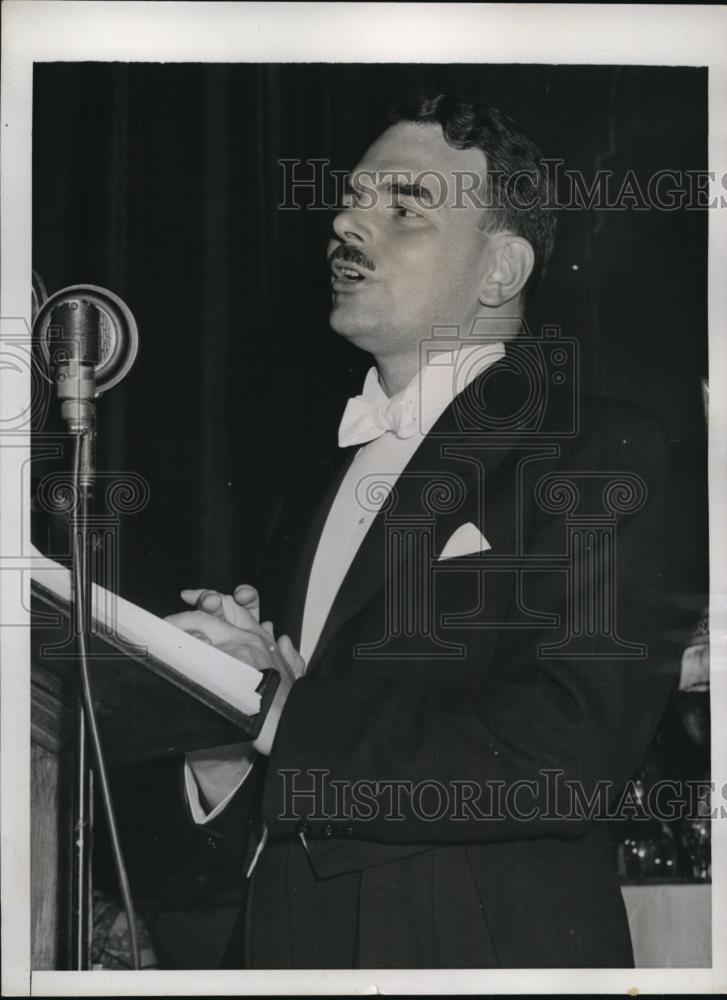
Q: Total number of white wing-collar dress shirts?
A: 1